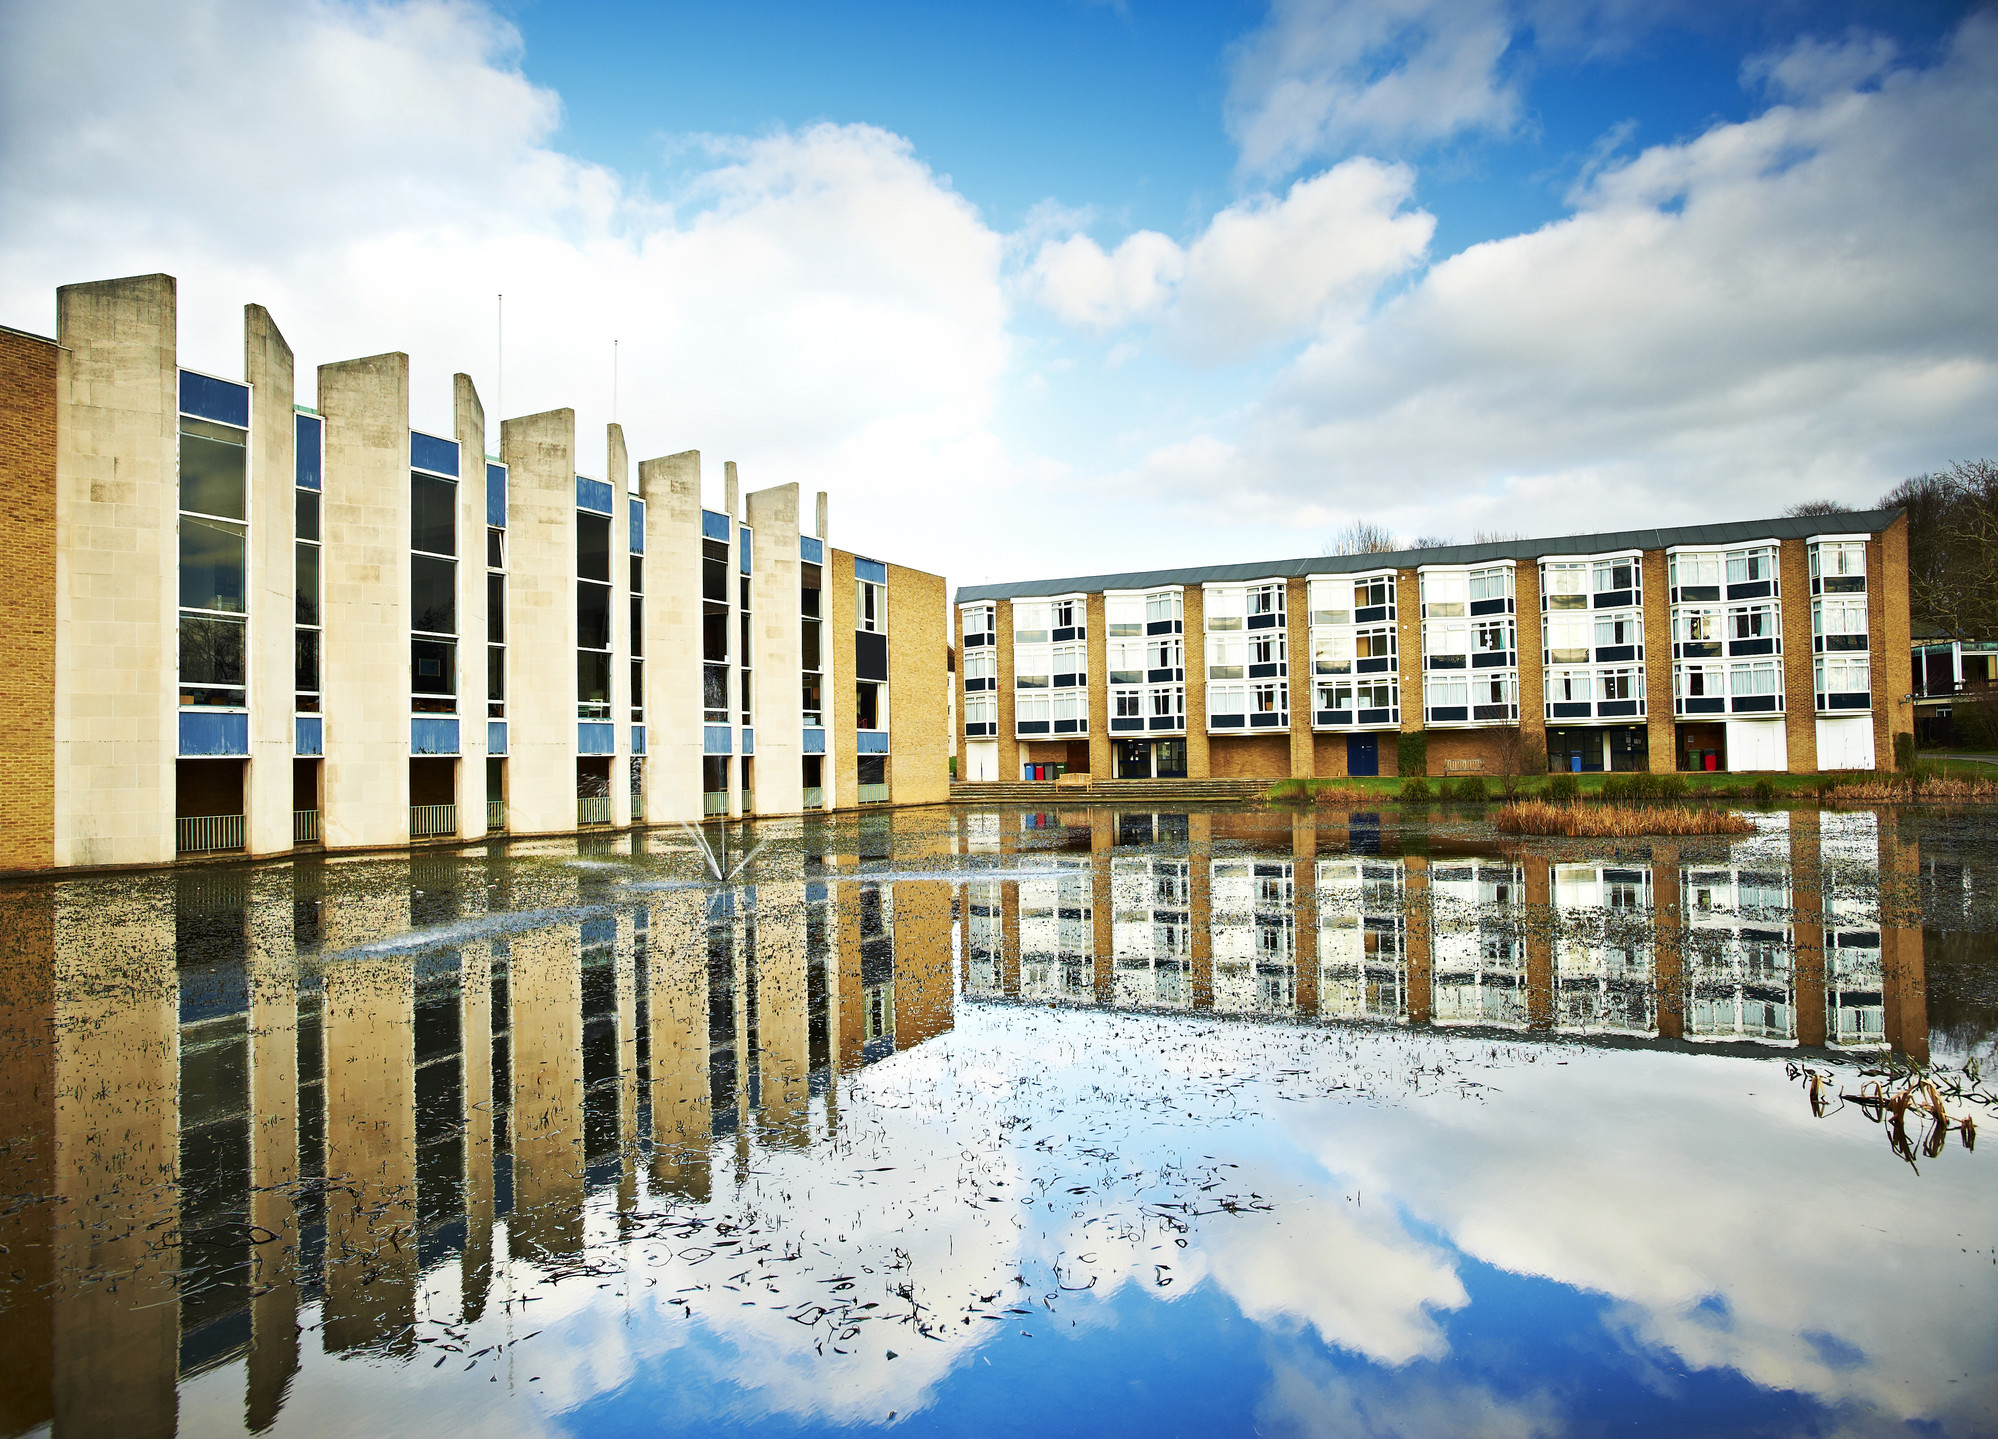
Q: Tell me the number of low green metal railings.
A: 10